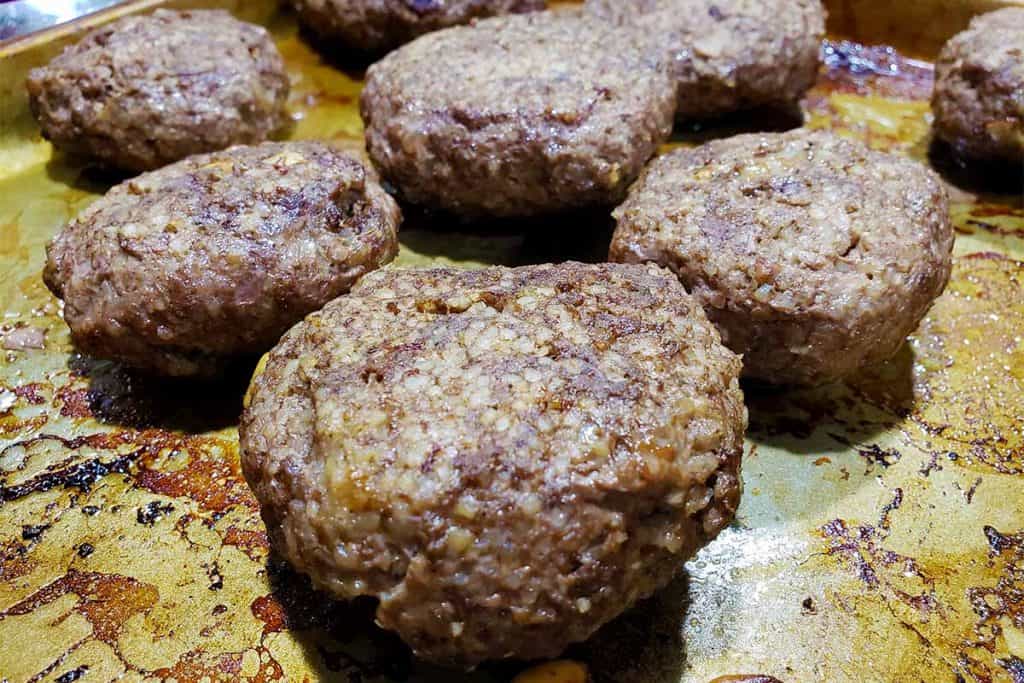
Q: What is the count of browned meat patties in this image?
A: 8